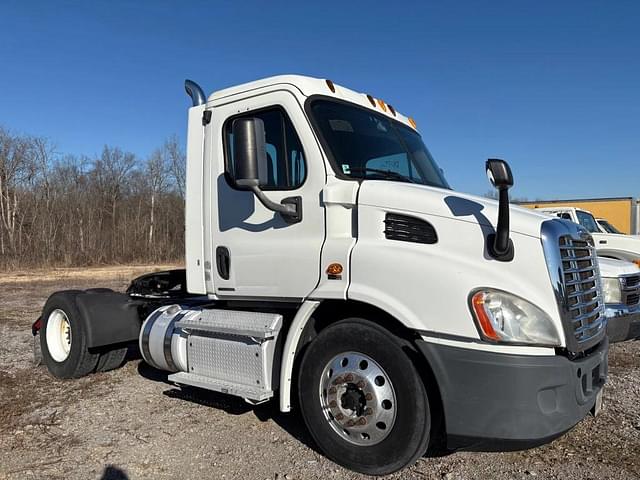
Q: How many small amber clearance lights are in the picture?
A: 5